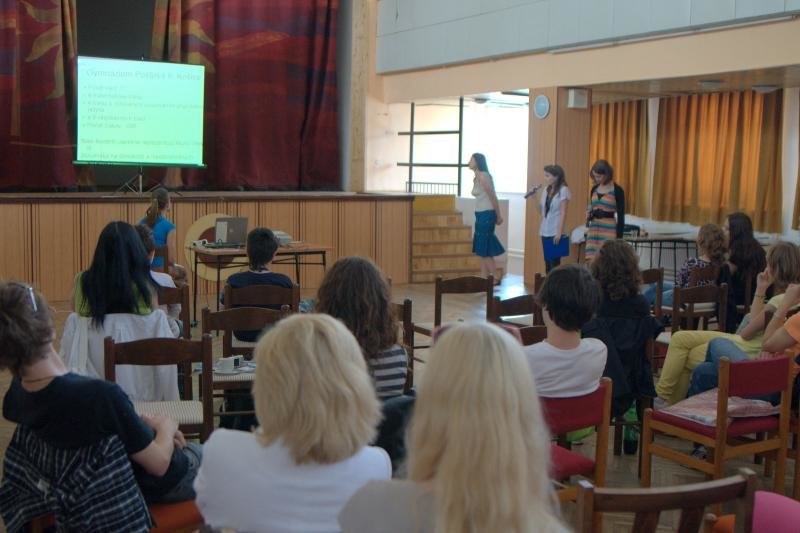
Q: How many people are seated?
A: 14